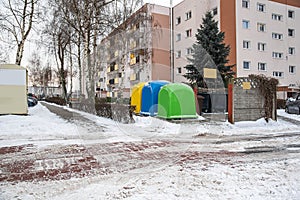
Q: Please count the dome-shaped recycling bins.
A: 3